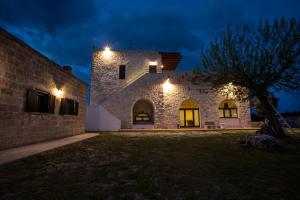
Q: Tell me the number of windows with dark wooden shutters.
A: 2